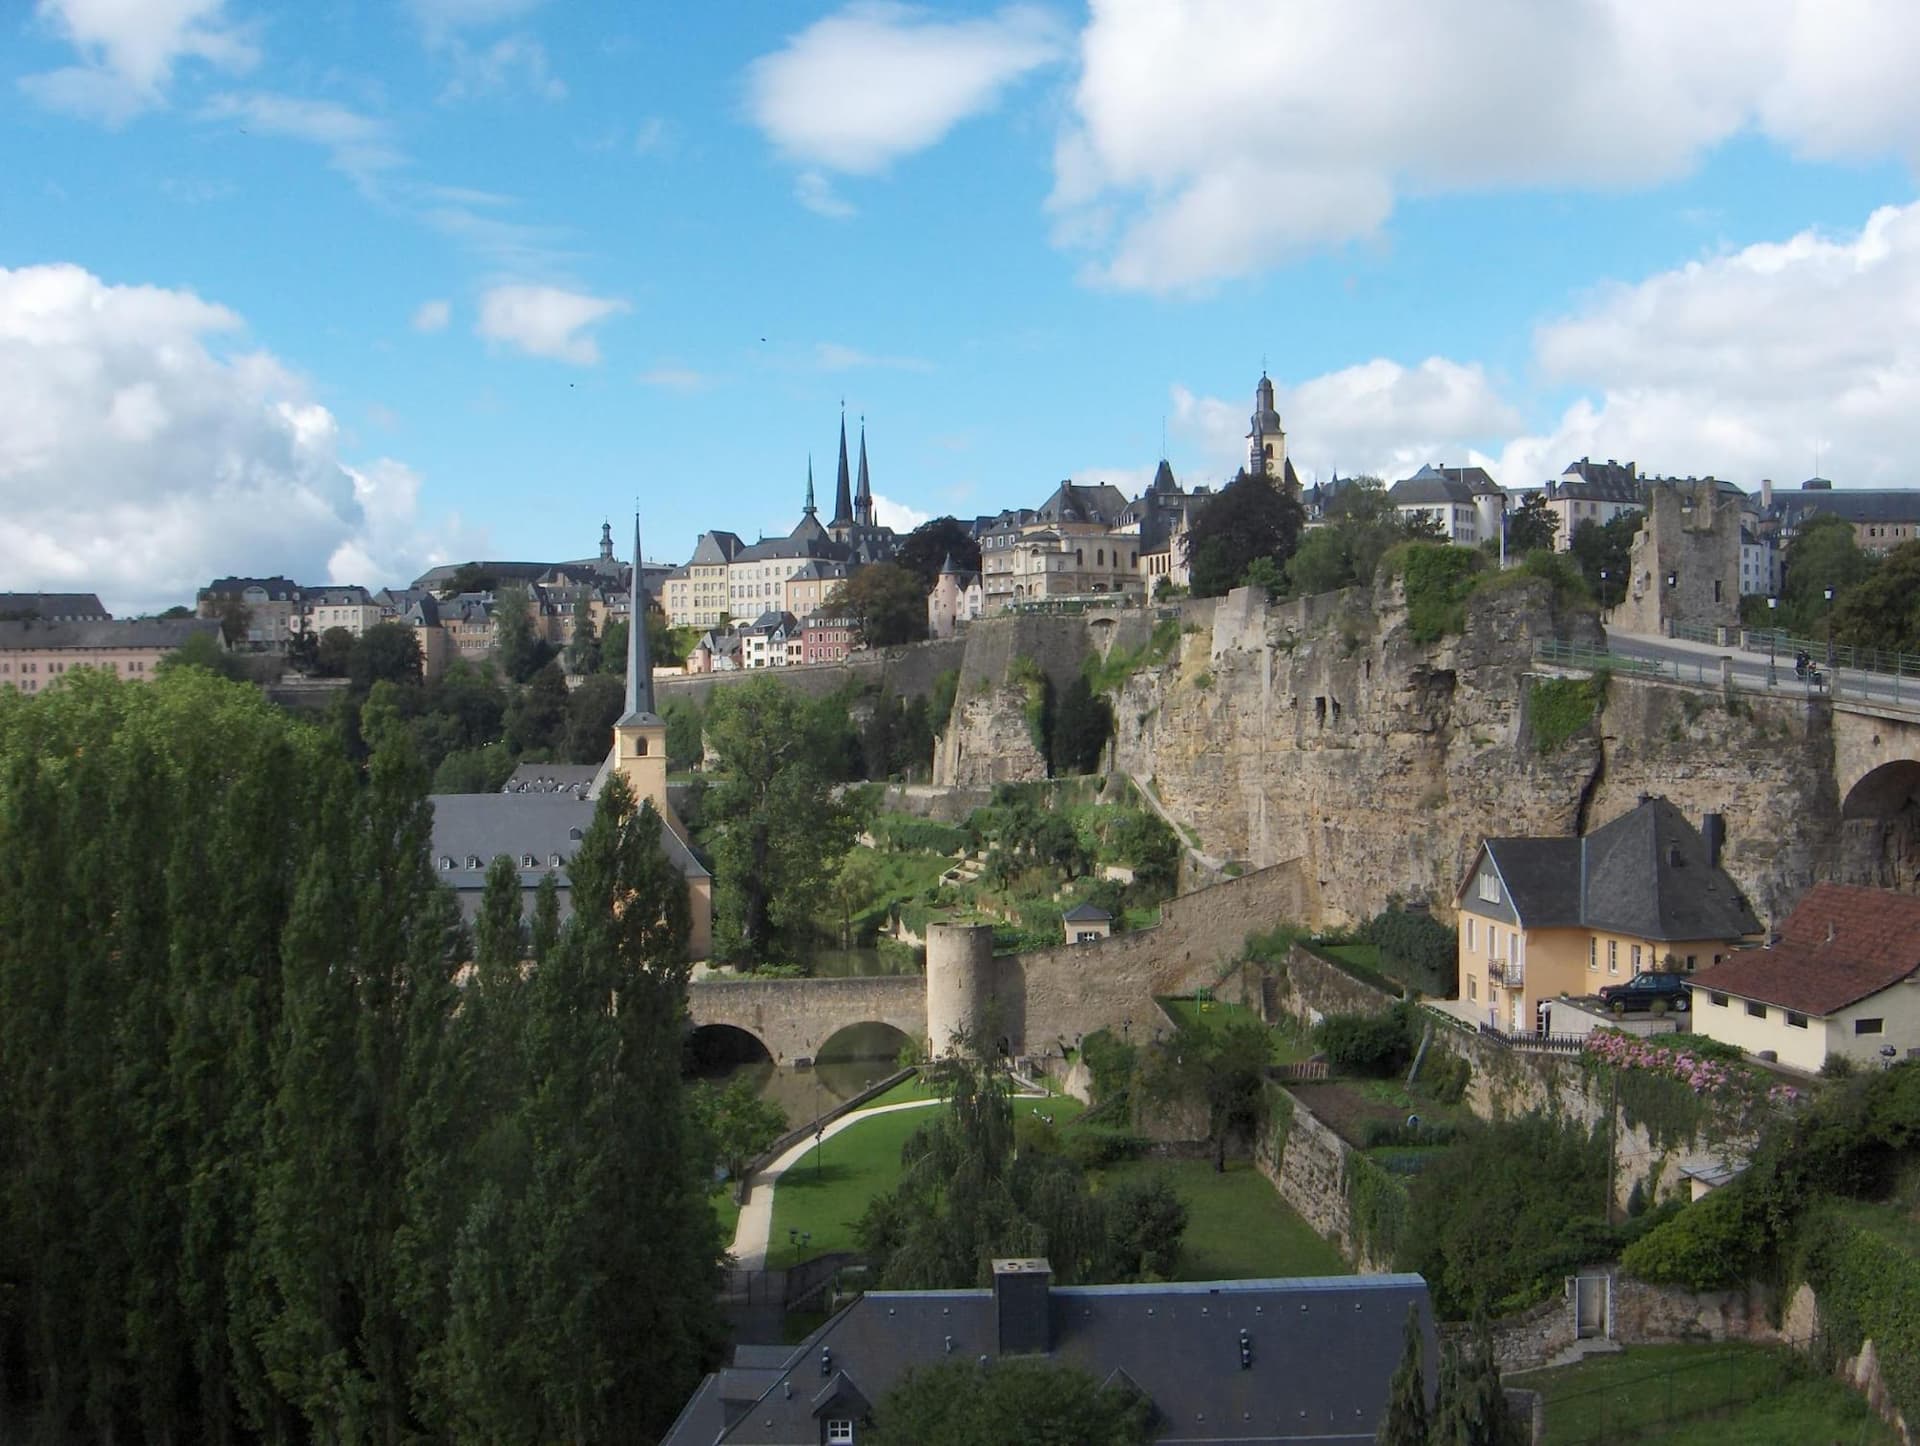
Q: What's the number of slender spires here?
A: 4